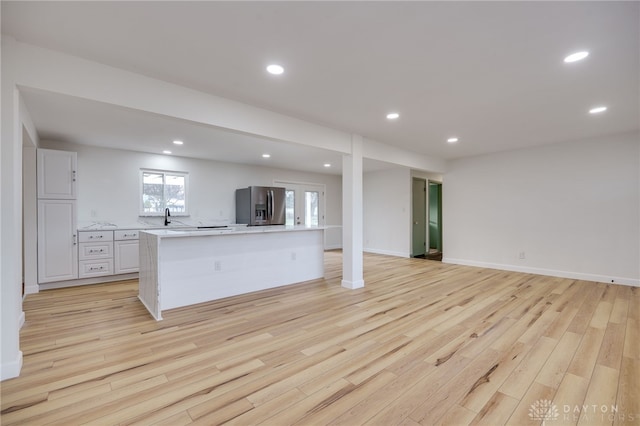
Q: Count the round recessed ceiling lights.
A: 9